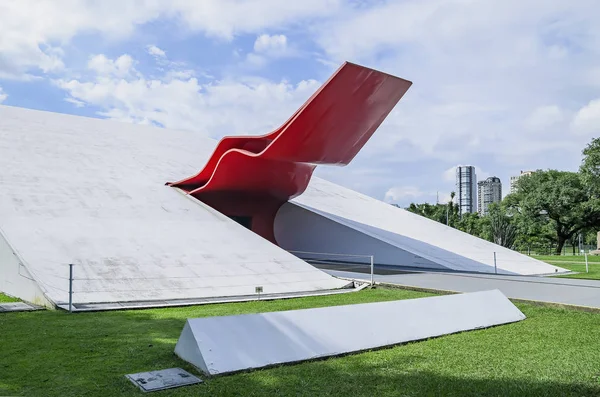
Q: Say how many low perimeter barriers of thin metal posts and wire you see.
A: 2